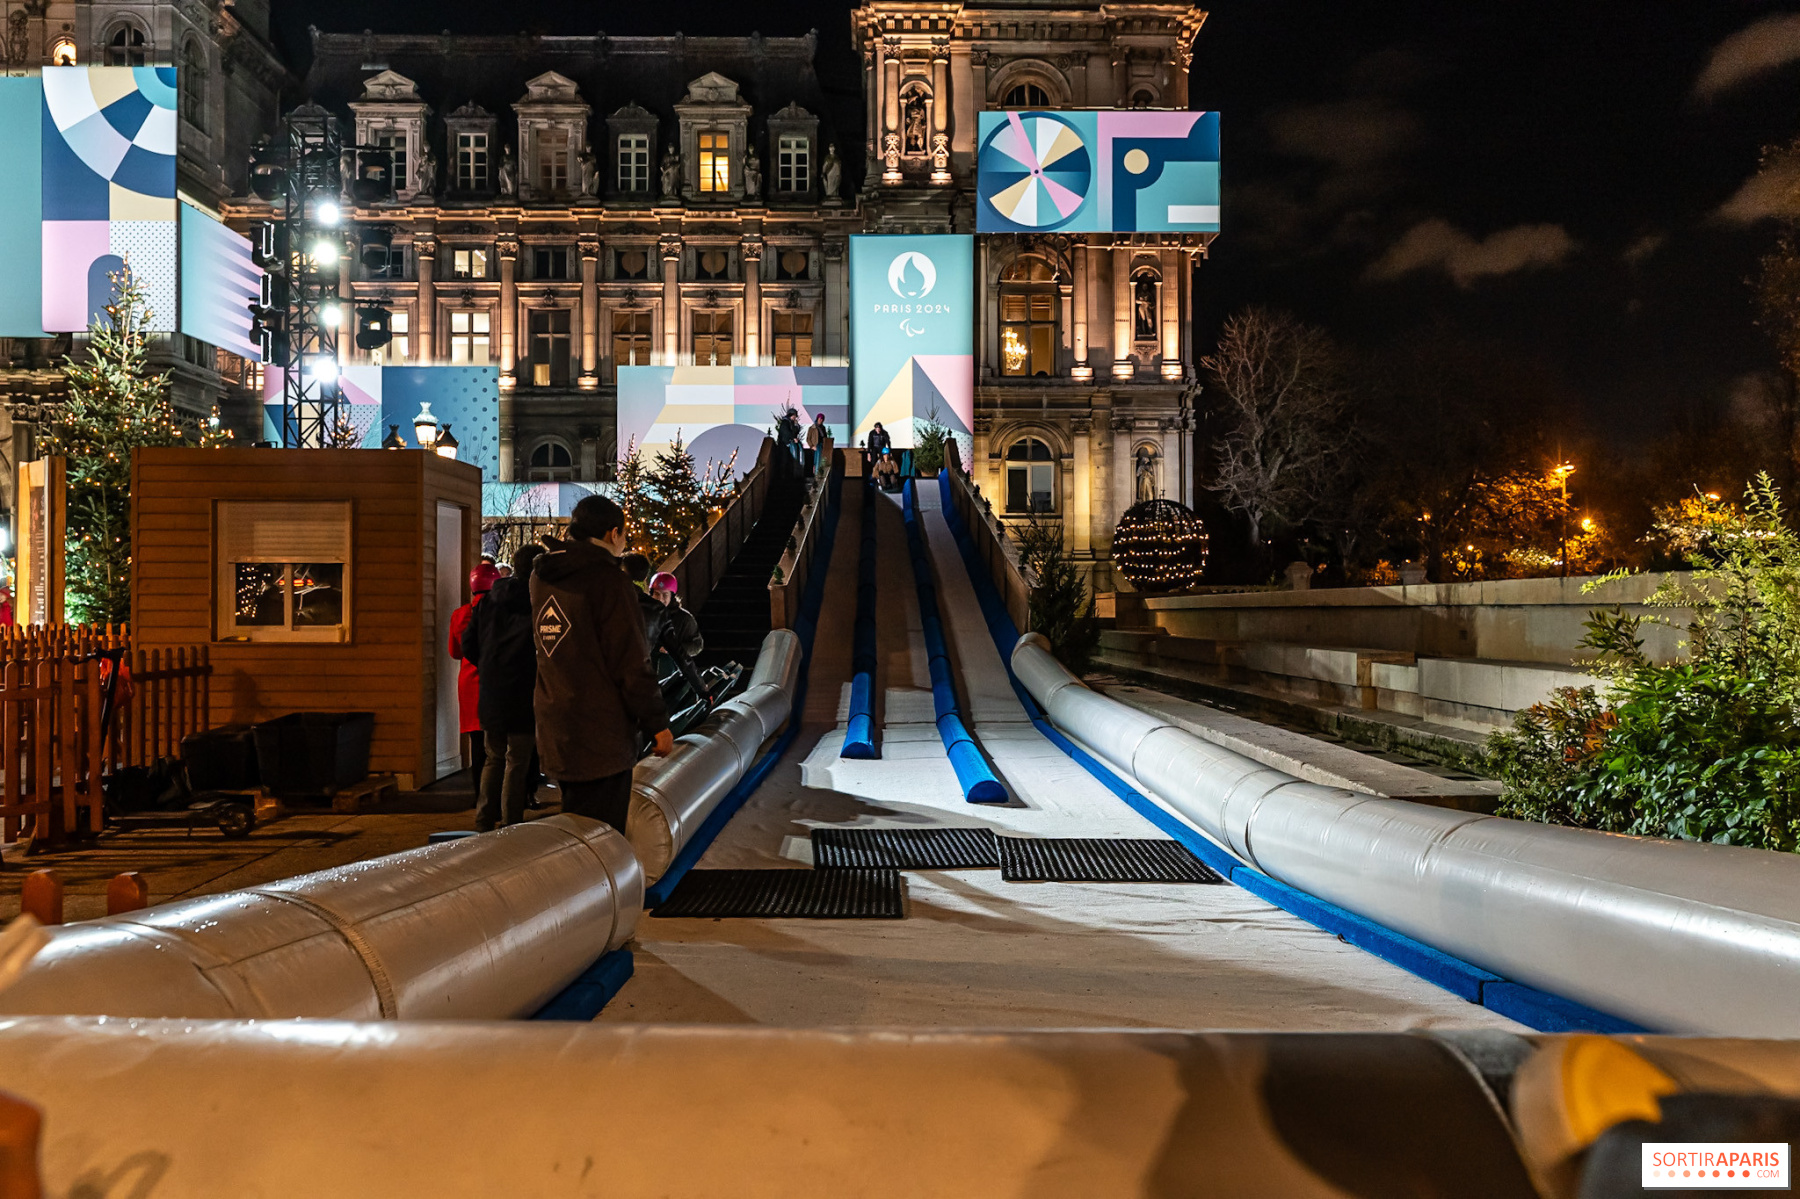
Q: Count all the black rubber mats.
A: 3